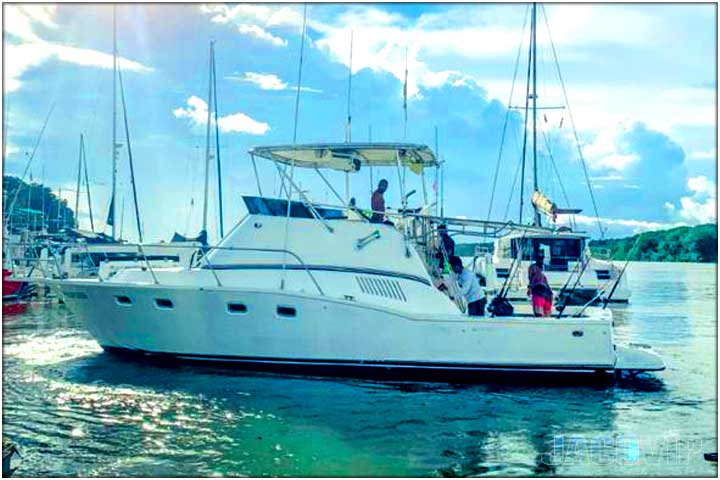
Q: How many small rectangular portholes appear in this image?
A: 4